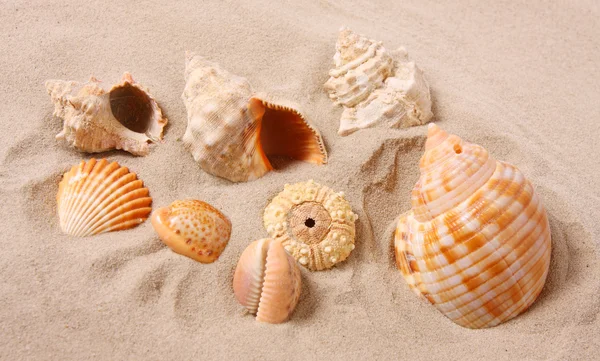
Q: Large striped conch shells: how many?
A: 1